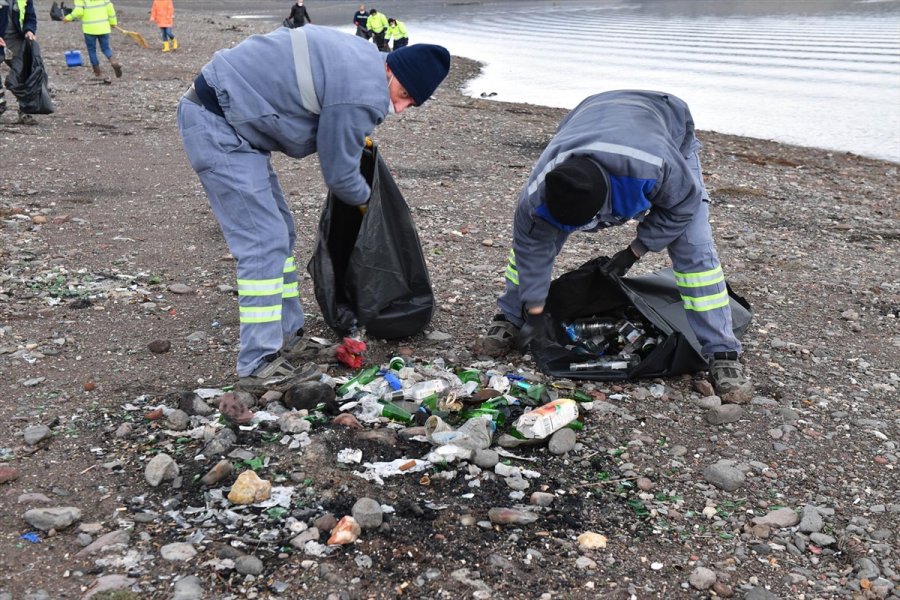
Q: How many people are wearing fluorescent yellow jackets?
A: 3